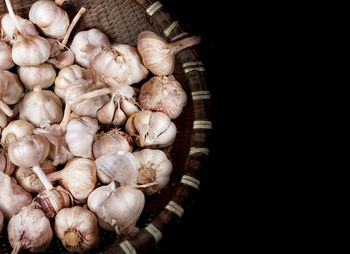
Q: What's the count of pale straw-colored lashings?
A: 11